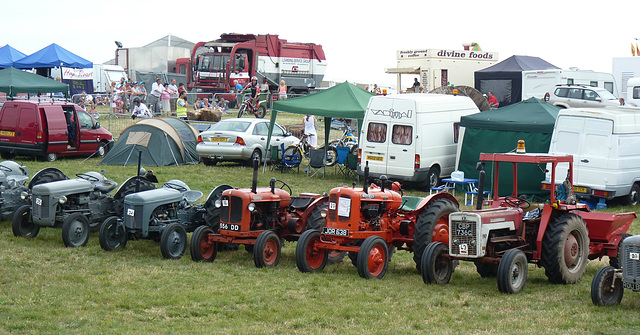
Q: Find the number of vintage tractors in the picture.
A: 7